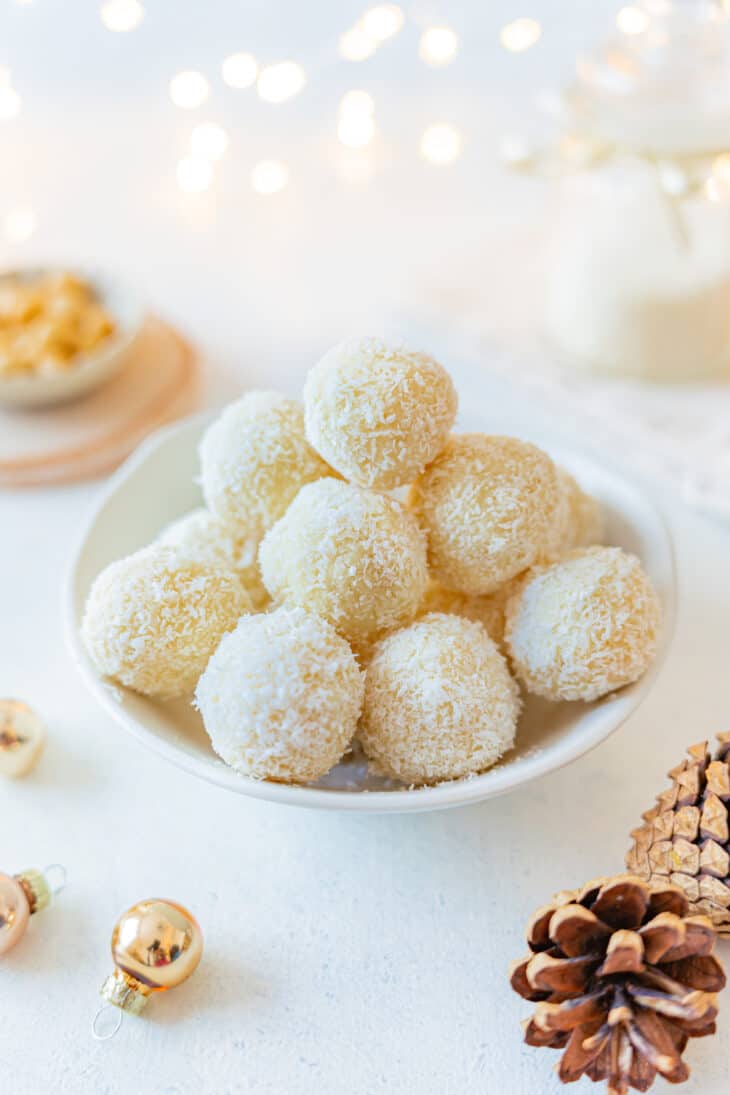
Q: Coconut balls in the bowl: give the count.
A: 11